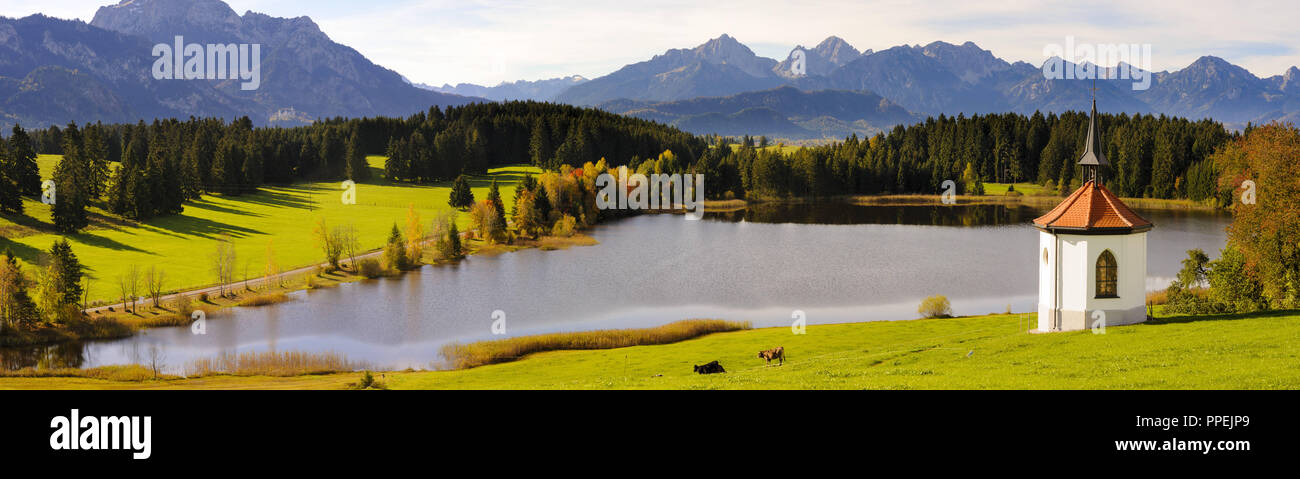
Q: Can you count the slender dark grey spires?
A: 1